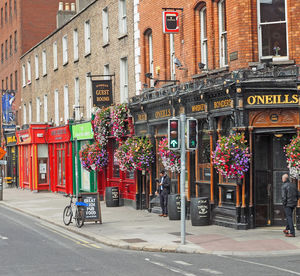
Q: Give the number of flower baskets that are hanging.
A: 7